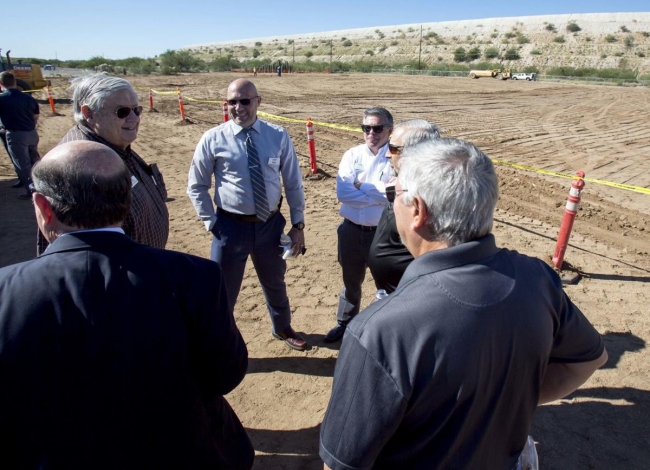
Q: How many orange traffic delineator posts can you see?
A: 6